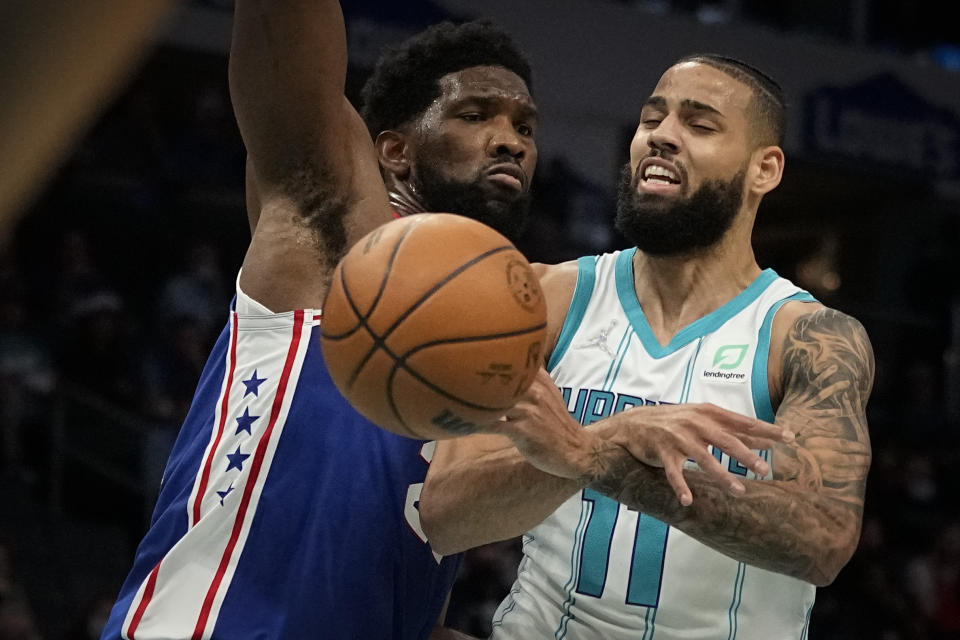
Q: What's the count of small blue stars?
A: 4